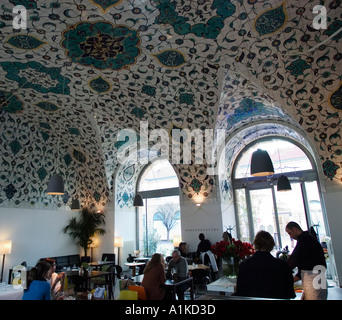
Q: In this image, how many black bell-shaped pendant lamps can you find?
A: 5